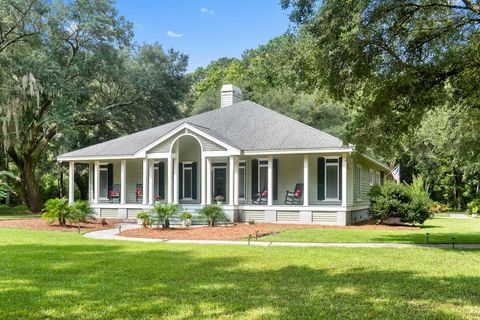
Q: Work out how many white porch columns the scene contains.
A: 14